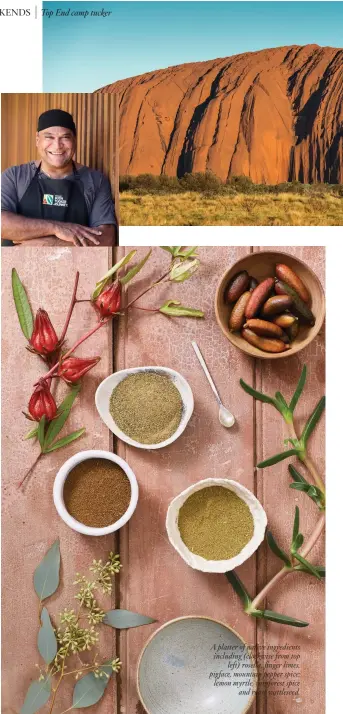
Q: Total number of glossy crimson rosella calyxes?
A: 4